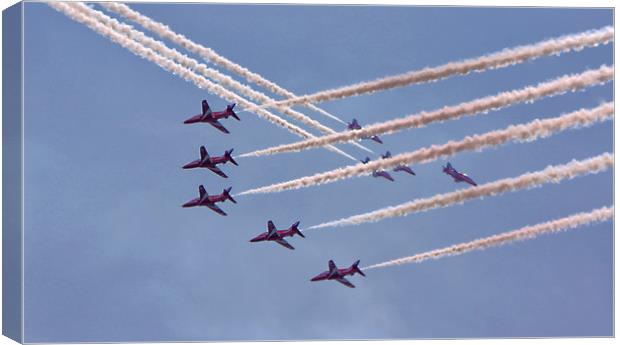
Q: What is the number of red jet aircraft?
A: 9